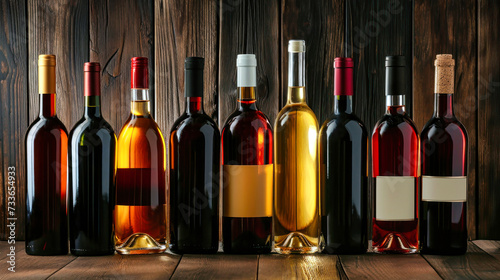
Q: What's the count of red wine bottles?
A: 7